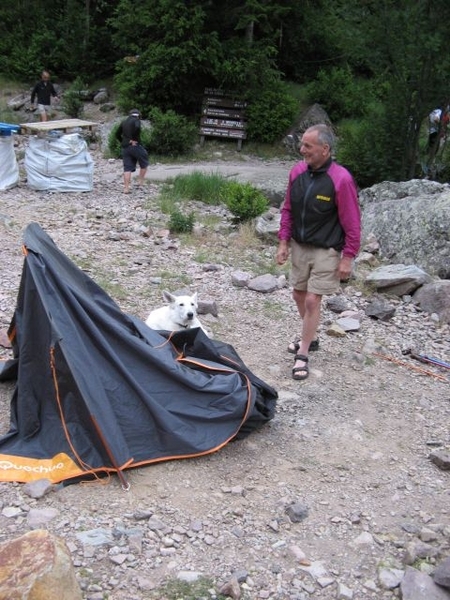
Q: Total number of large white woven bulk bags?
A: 2